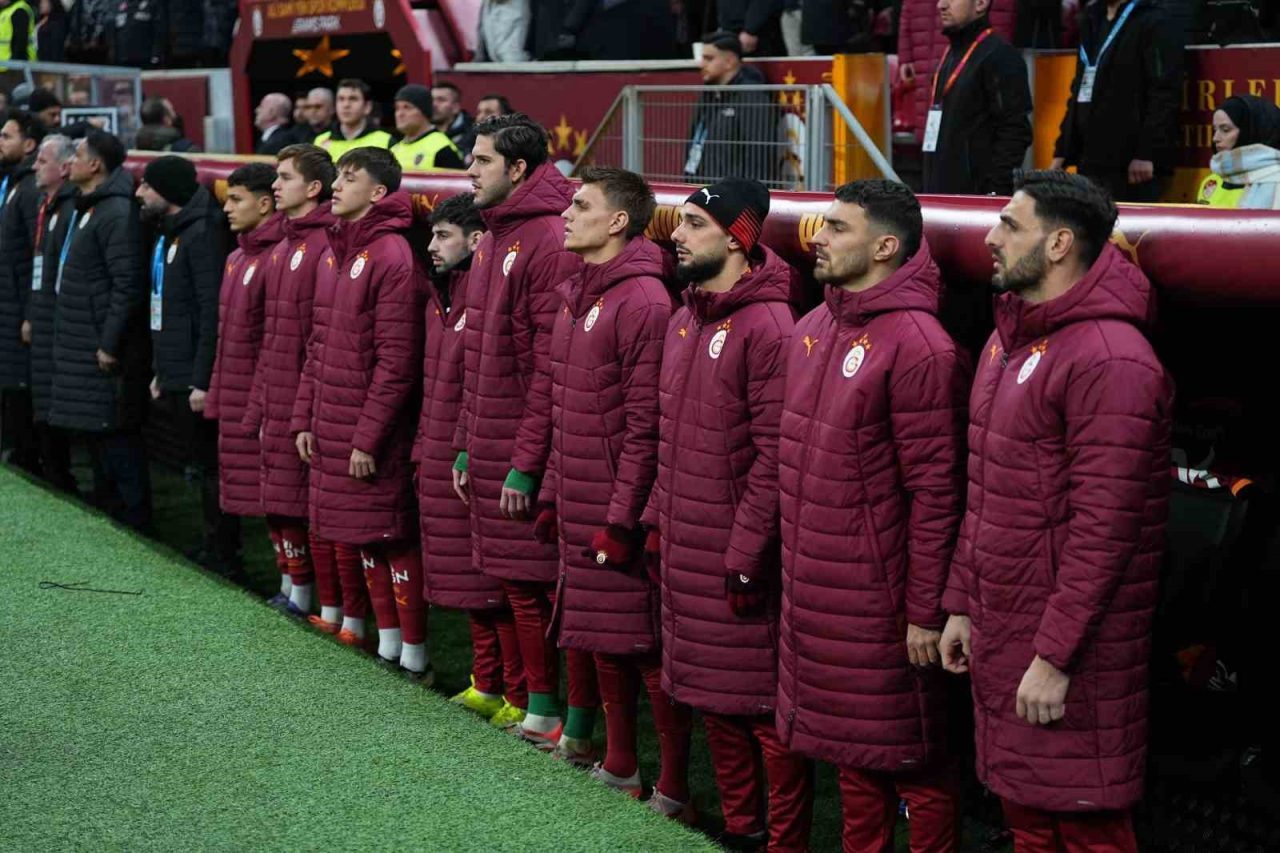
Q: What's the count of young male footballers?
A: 9